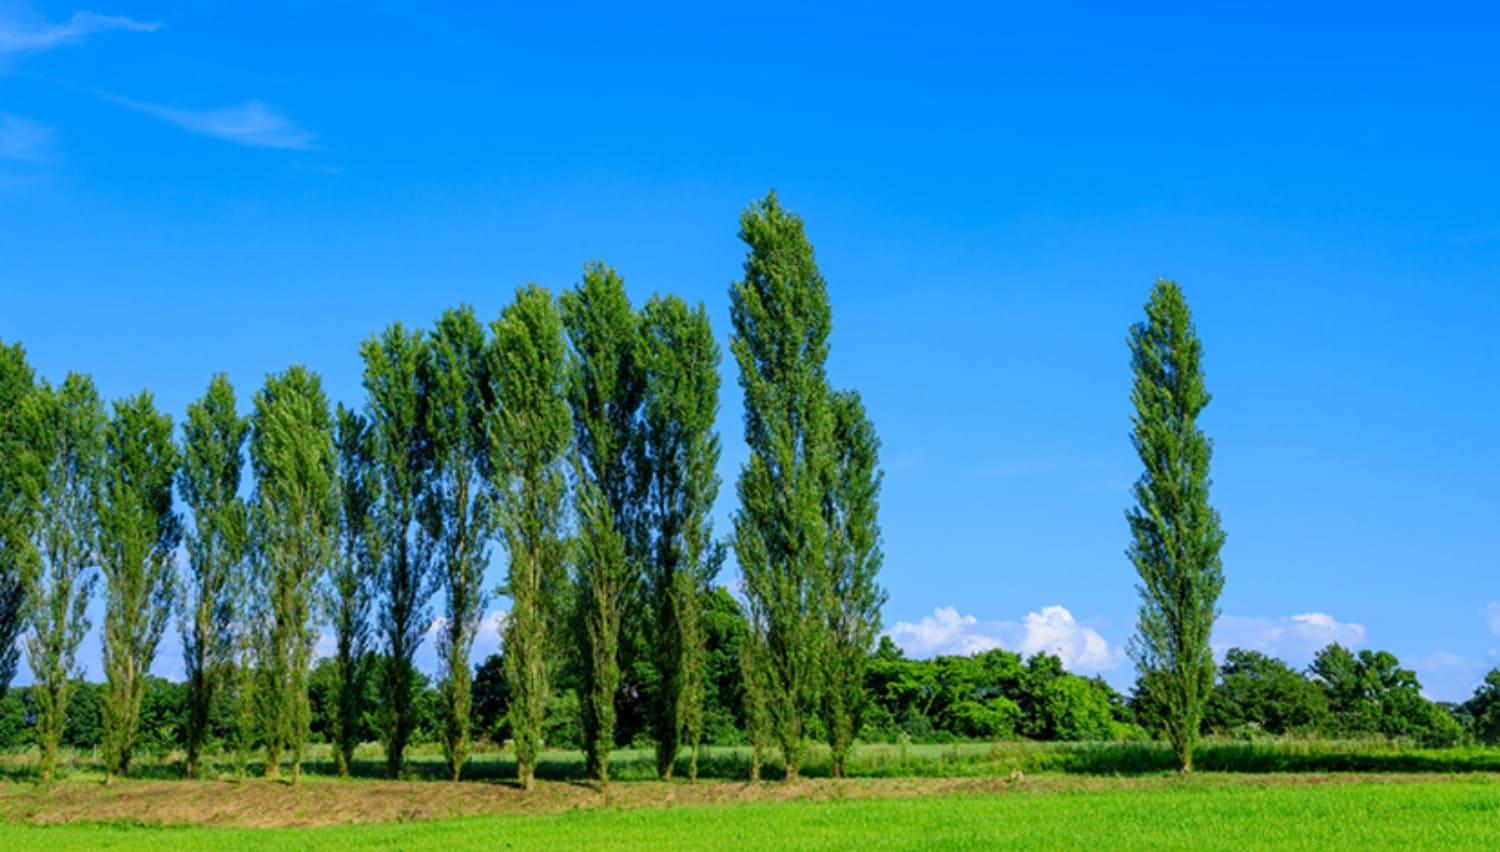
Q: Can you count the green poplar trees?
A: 14